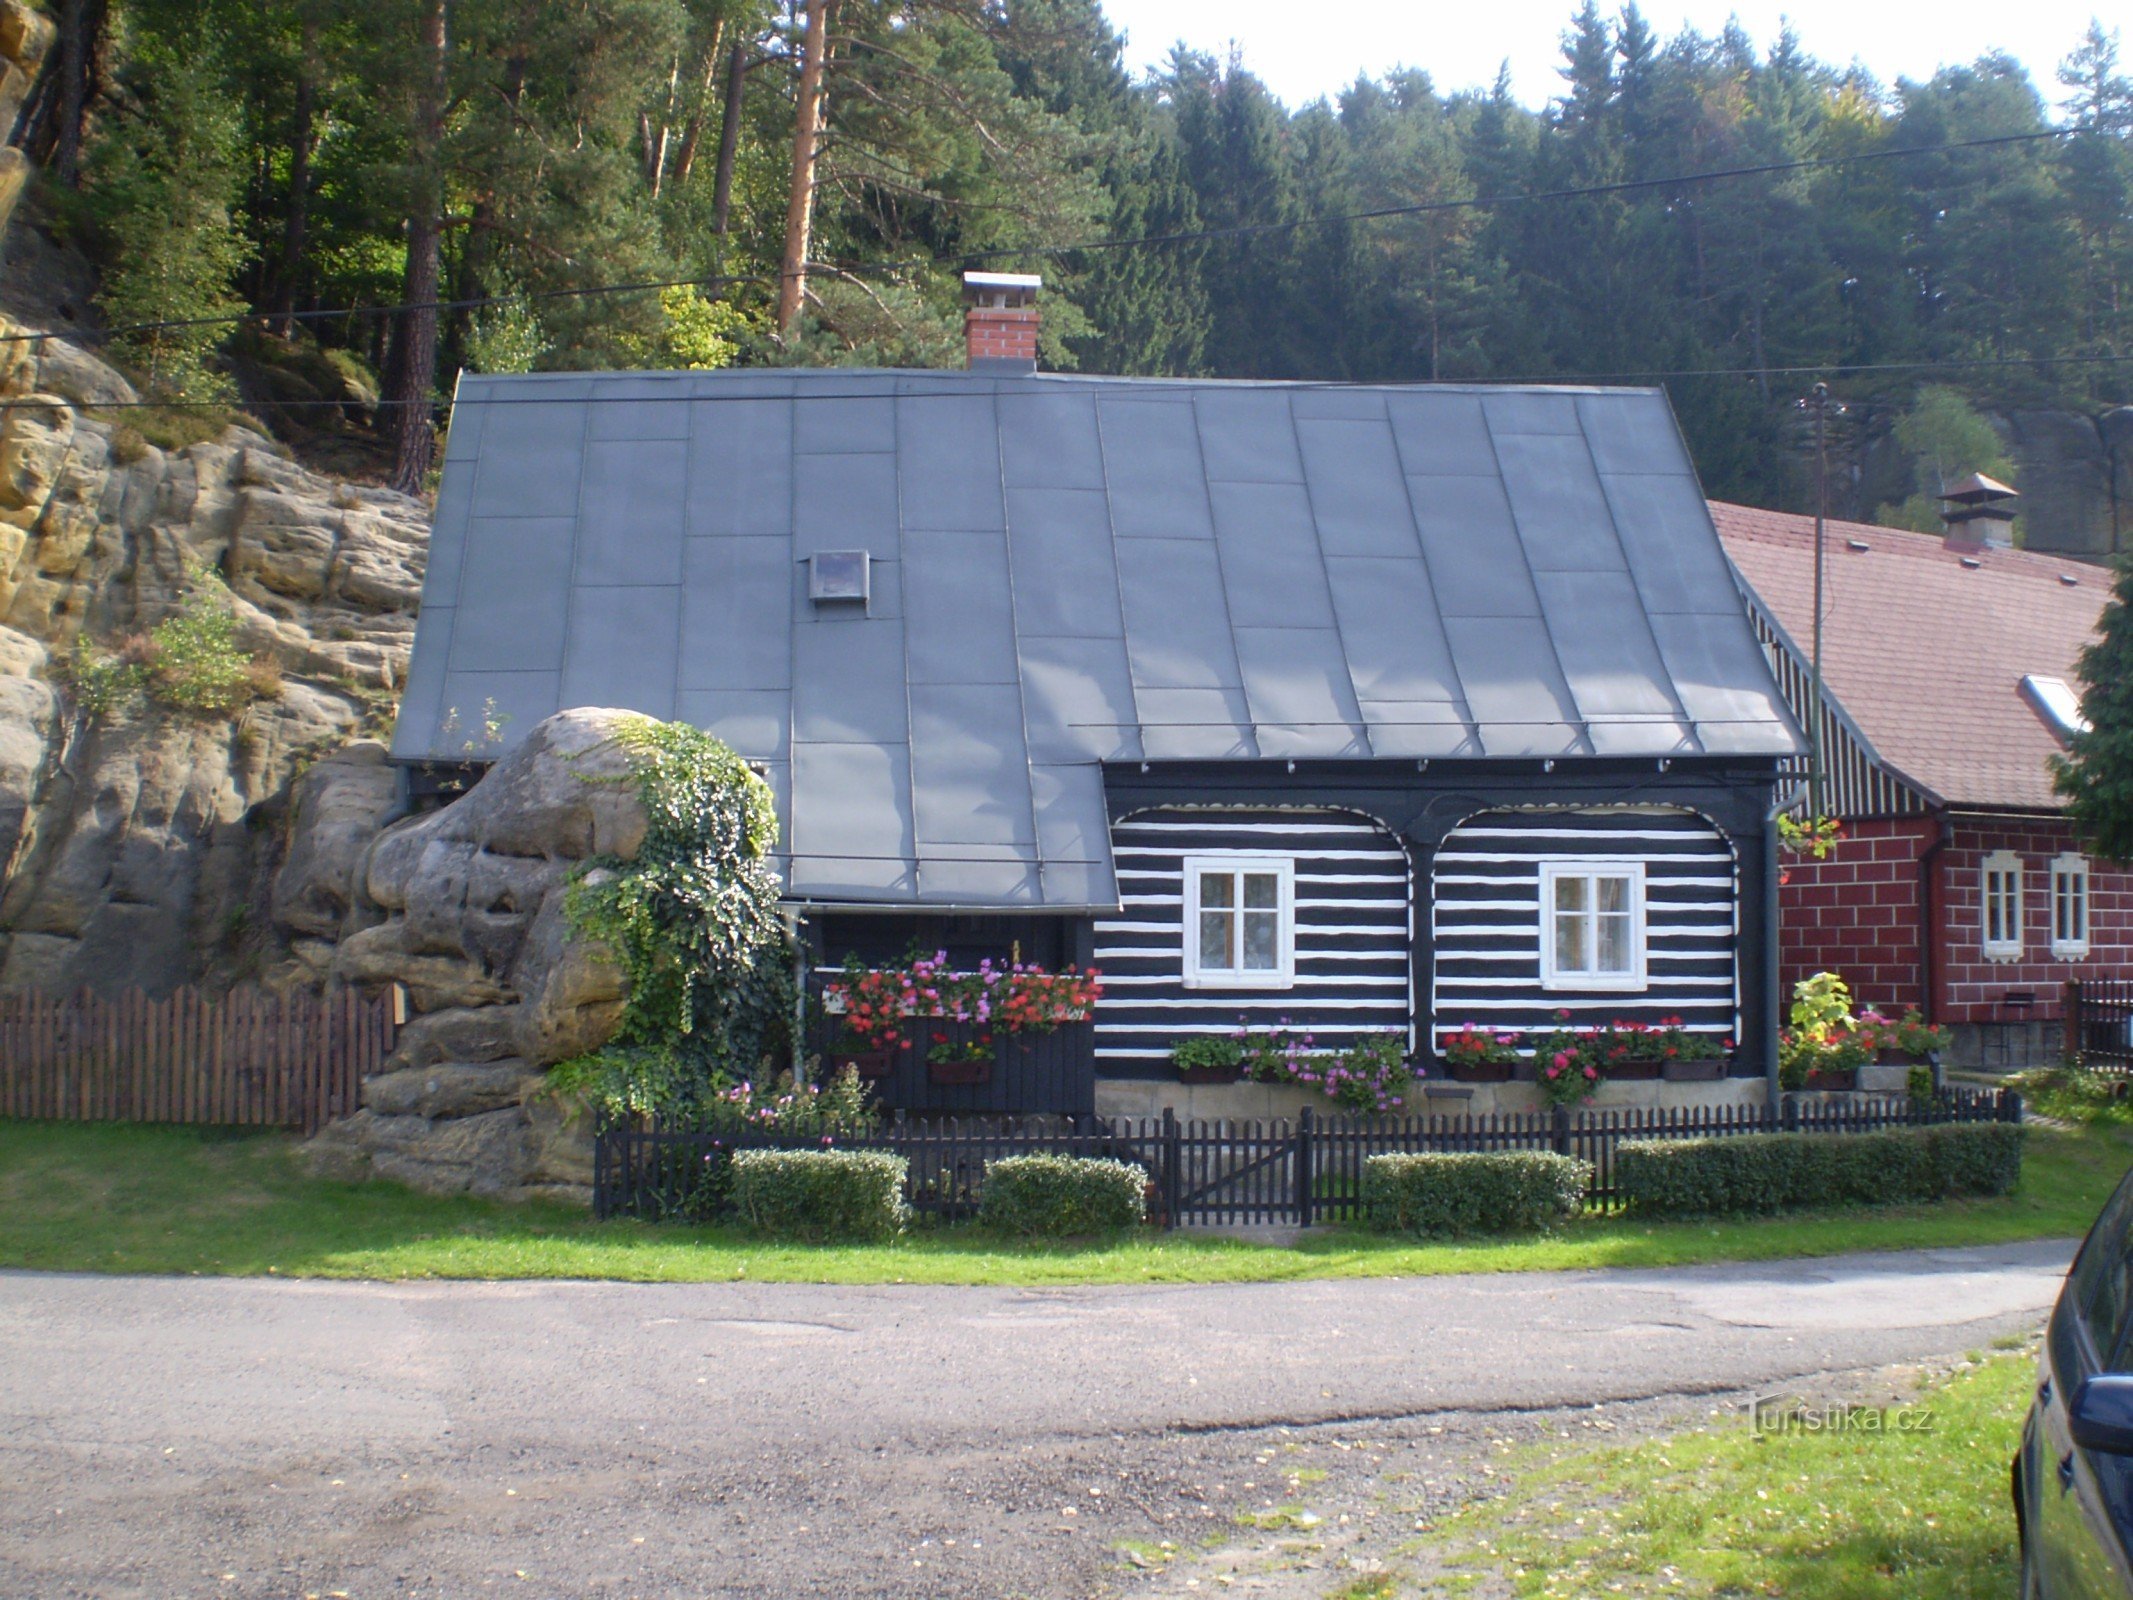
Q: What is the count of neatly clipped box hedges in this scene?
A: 4